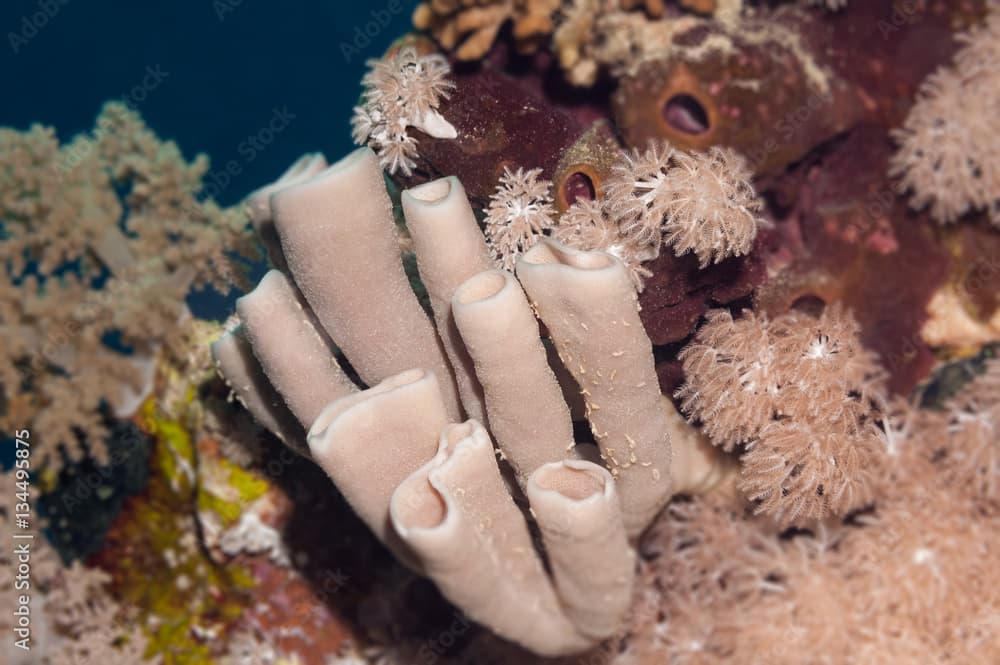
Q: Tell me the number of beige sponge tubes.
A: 10